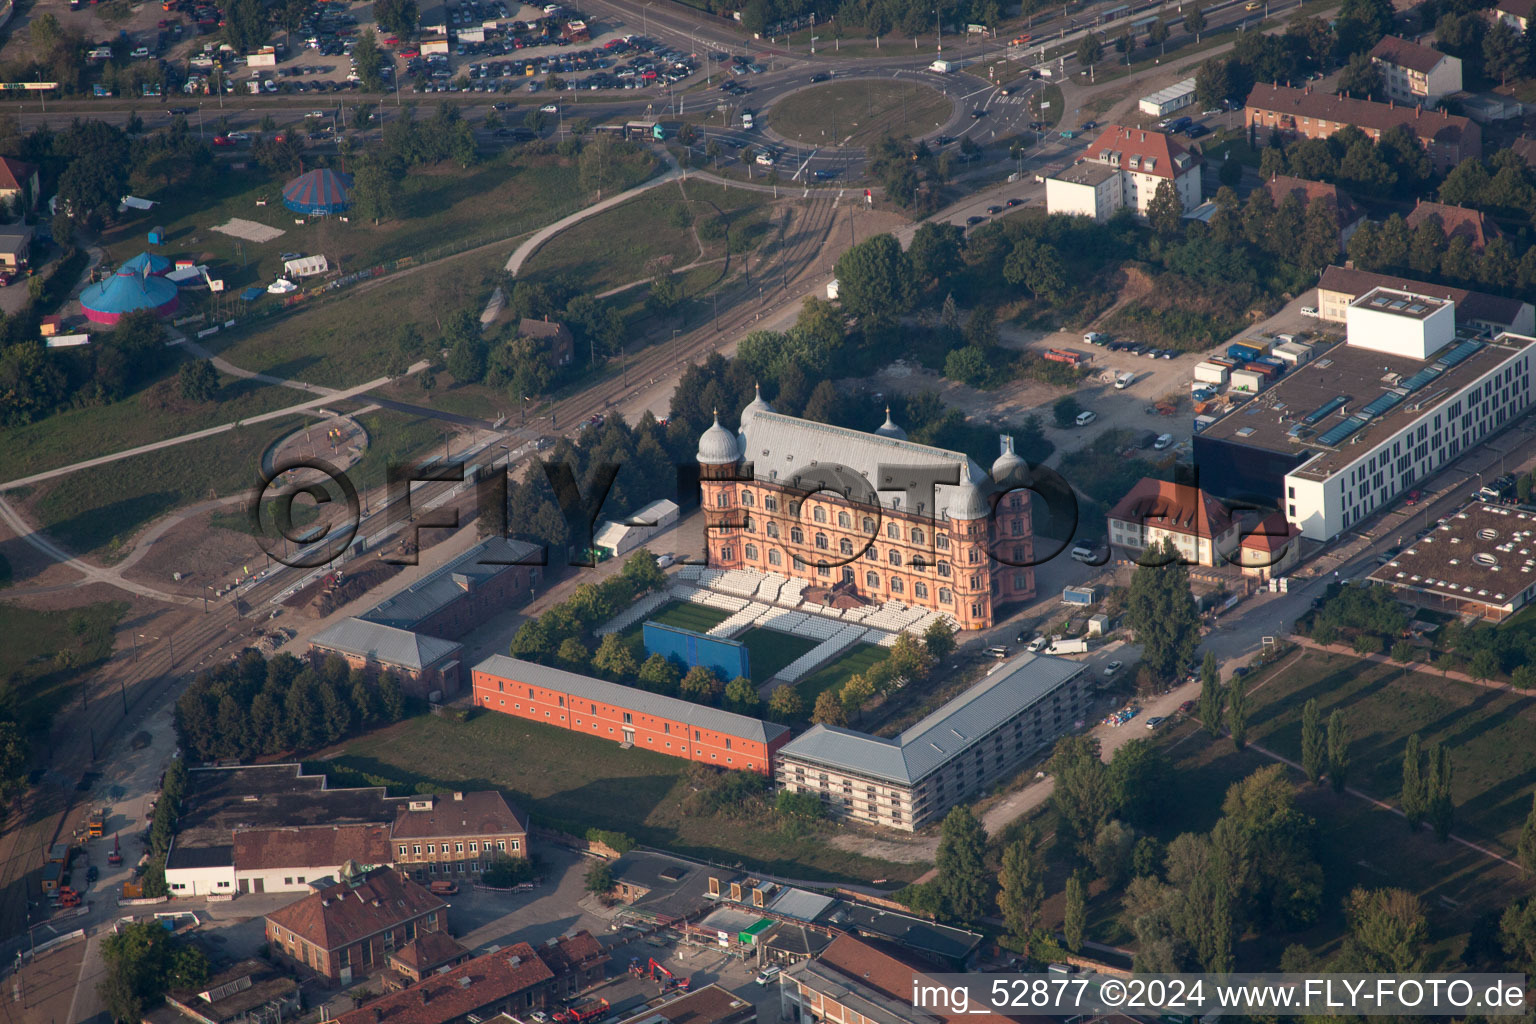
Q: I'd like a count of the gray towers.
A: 5